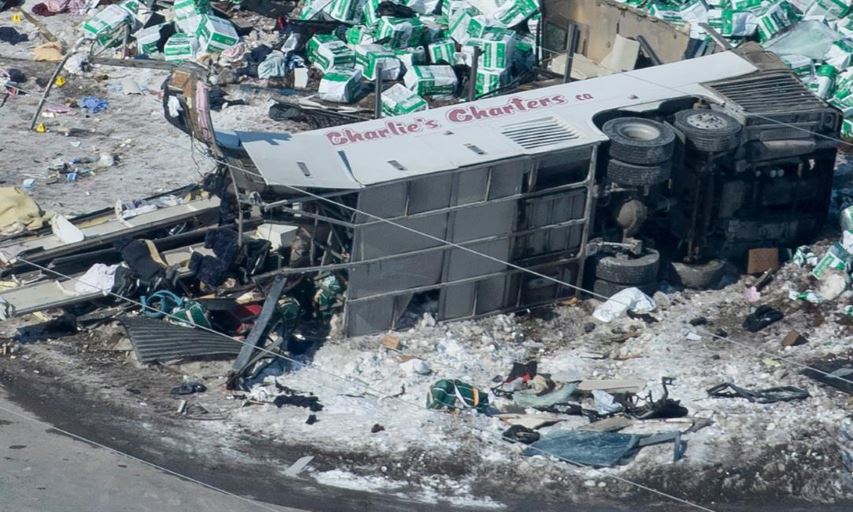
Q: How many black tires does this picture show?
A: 6